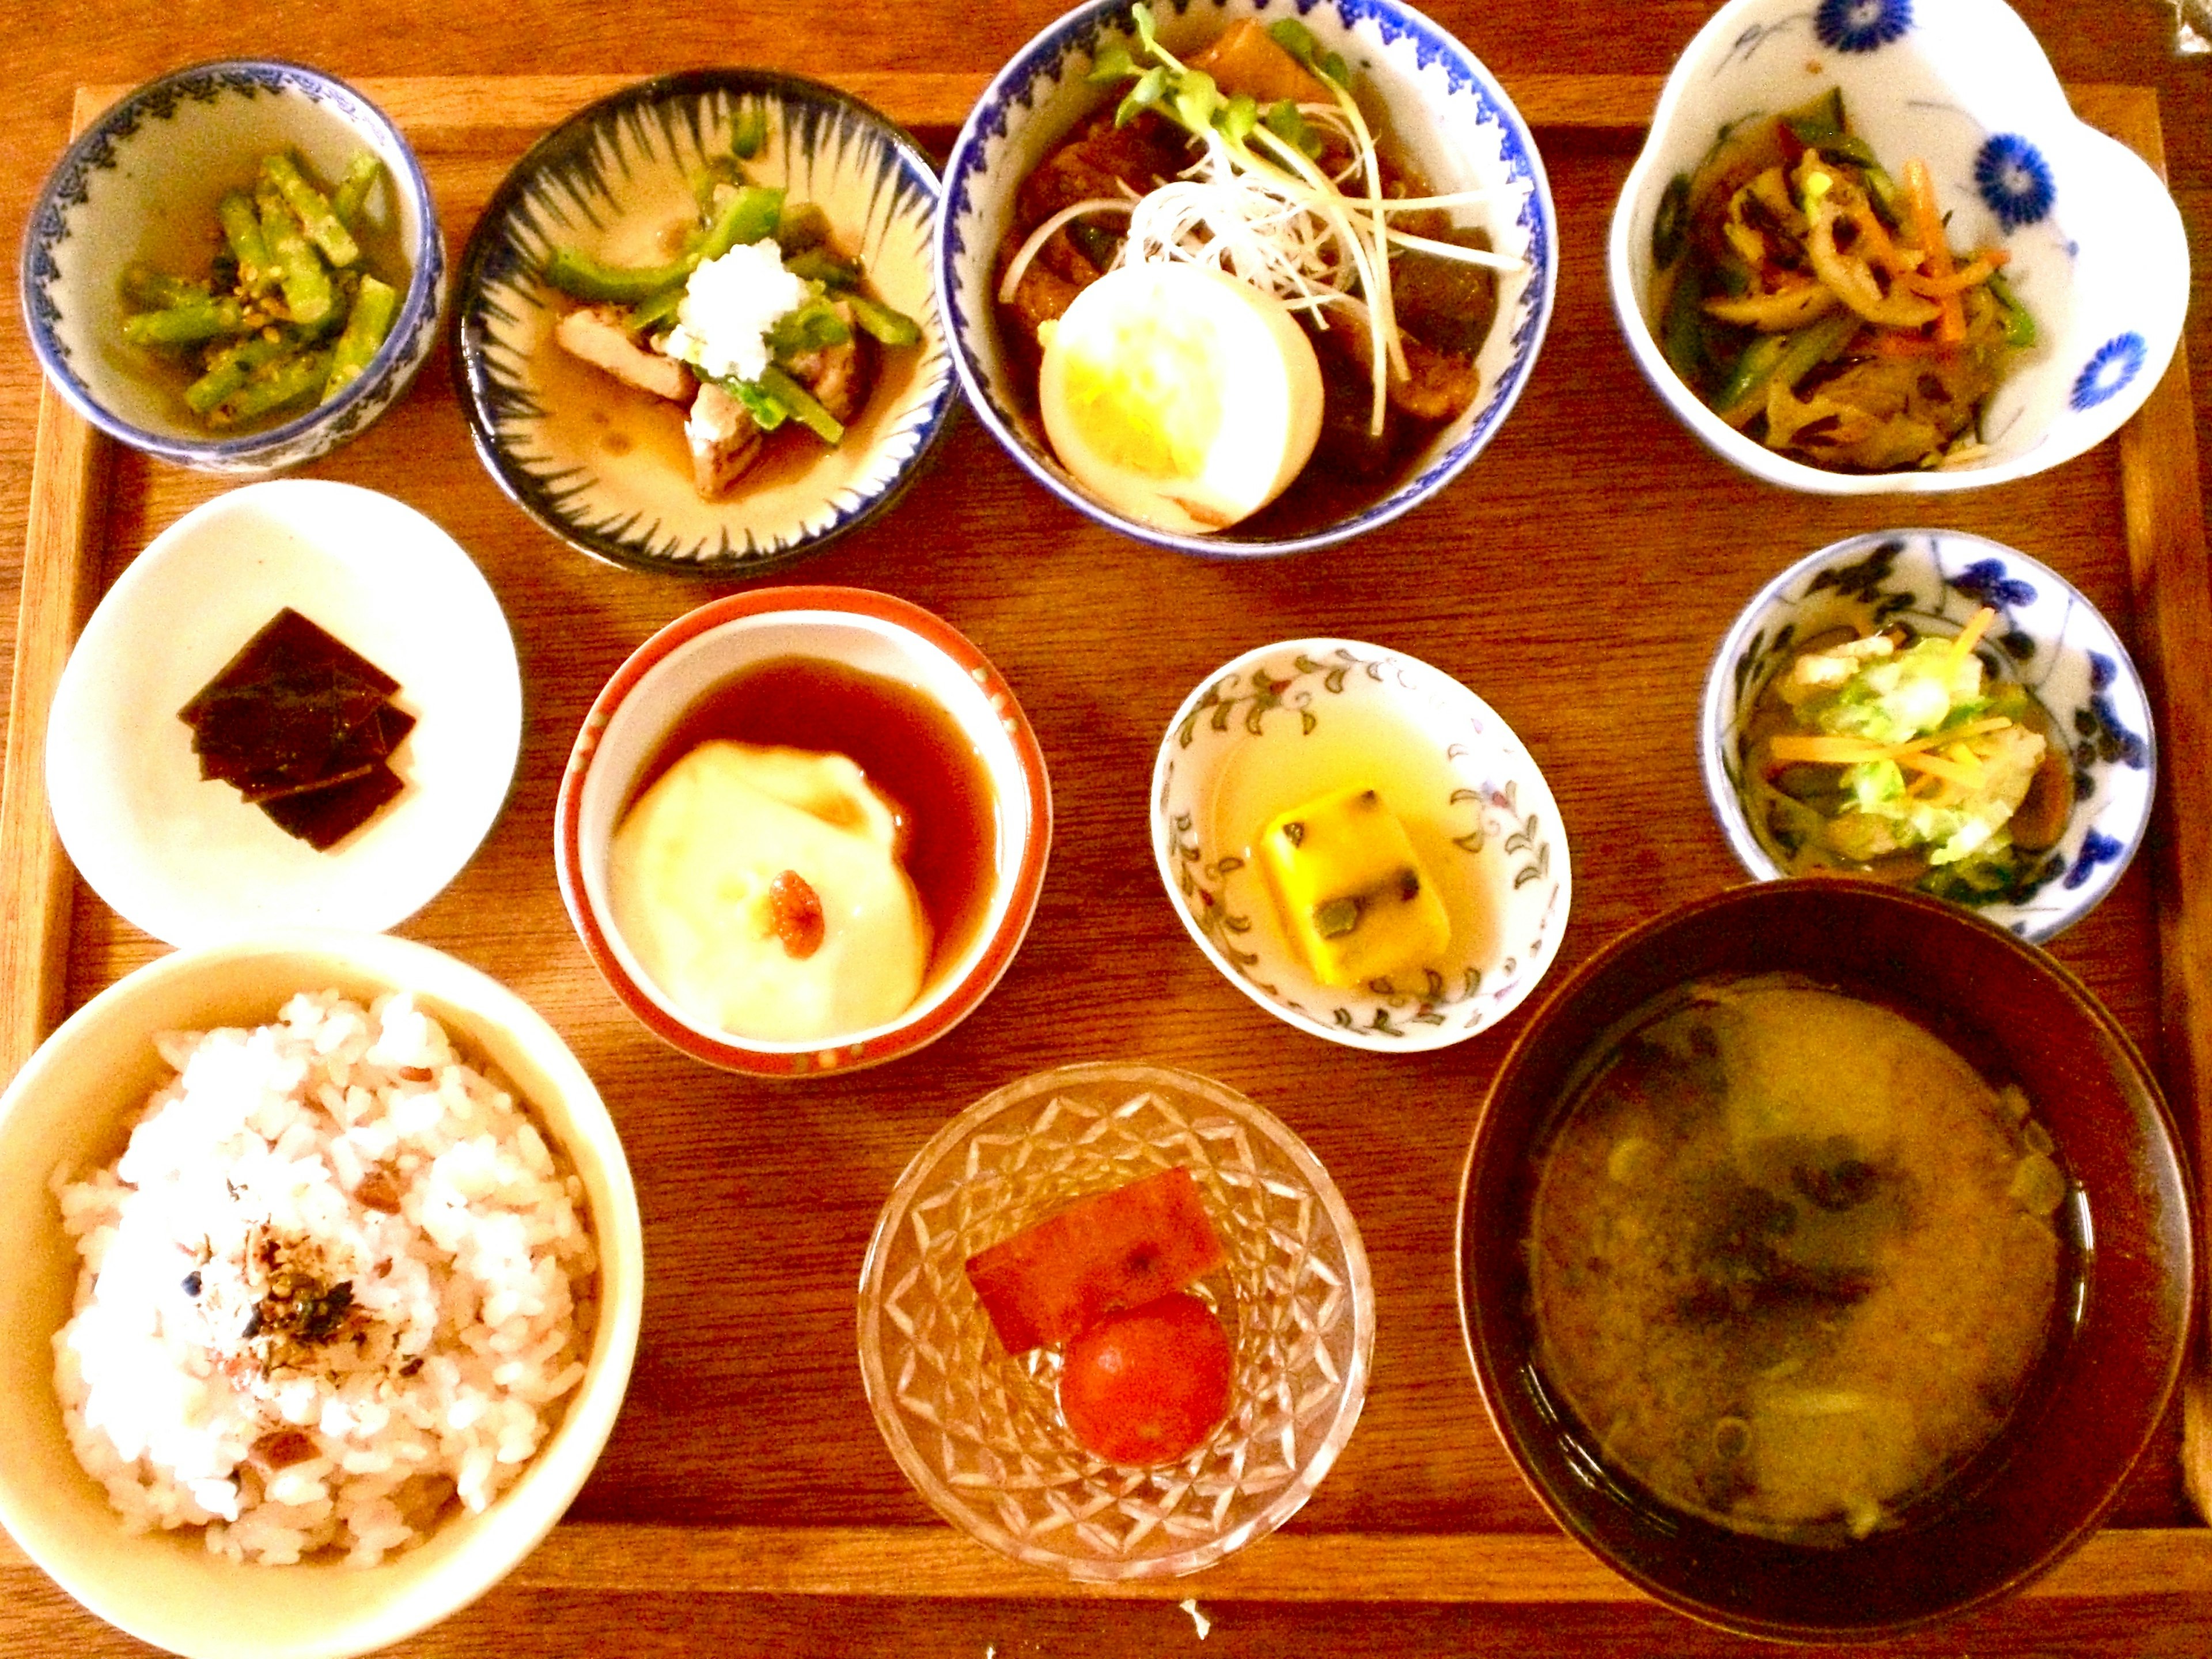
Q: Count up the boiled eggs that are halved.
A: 1